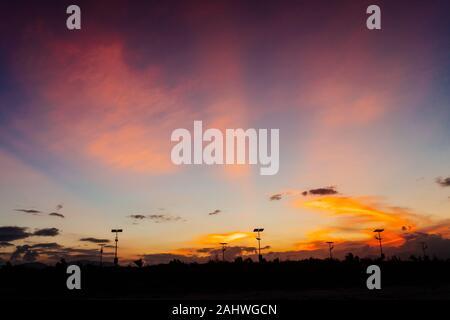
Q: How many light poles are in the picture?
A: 7